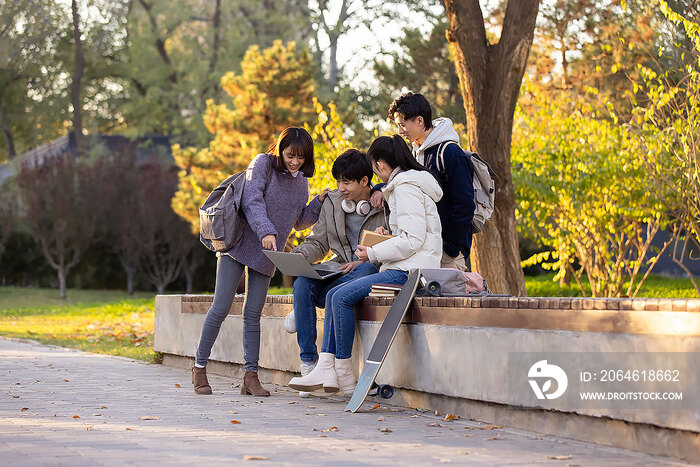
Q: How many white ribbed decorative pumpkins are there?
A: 0